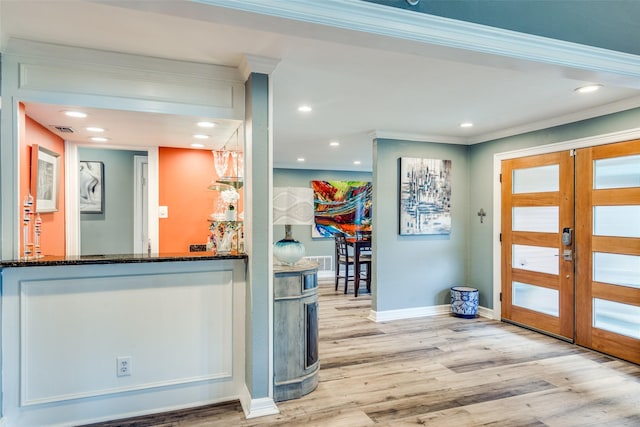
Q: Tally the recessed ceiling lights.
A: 12